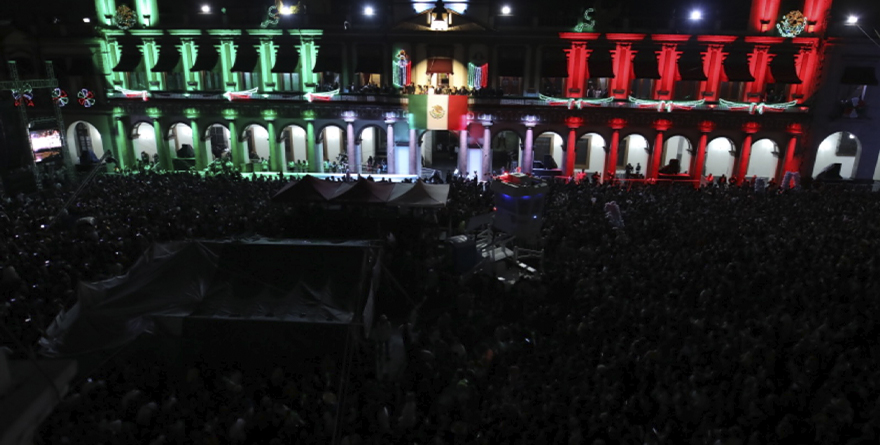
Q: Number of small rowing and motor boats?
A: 0